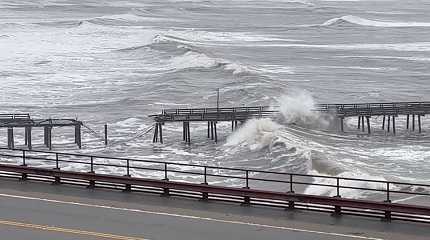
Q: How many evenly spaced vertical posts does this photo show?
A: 10